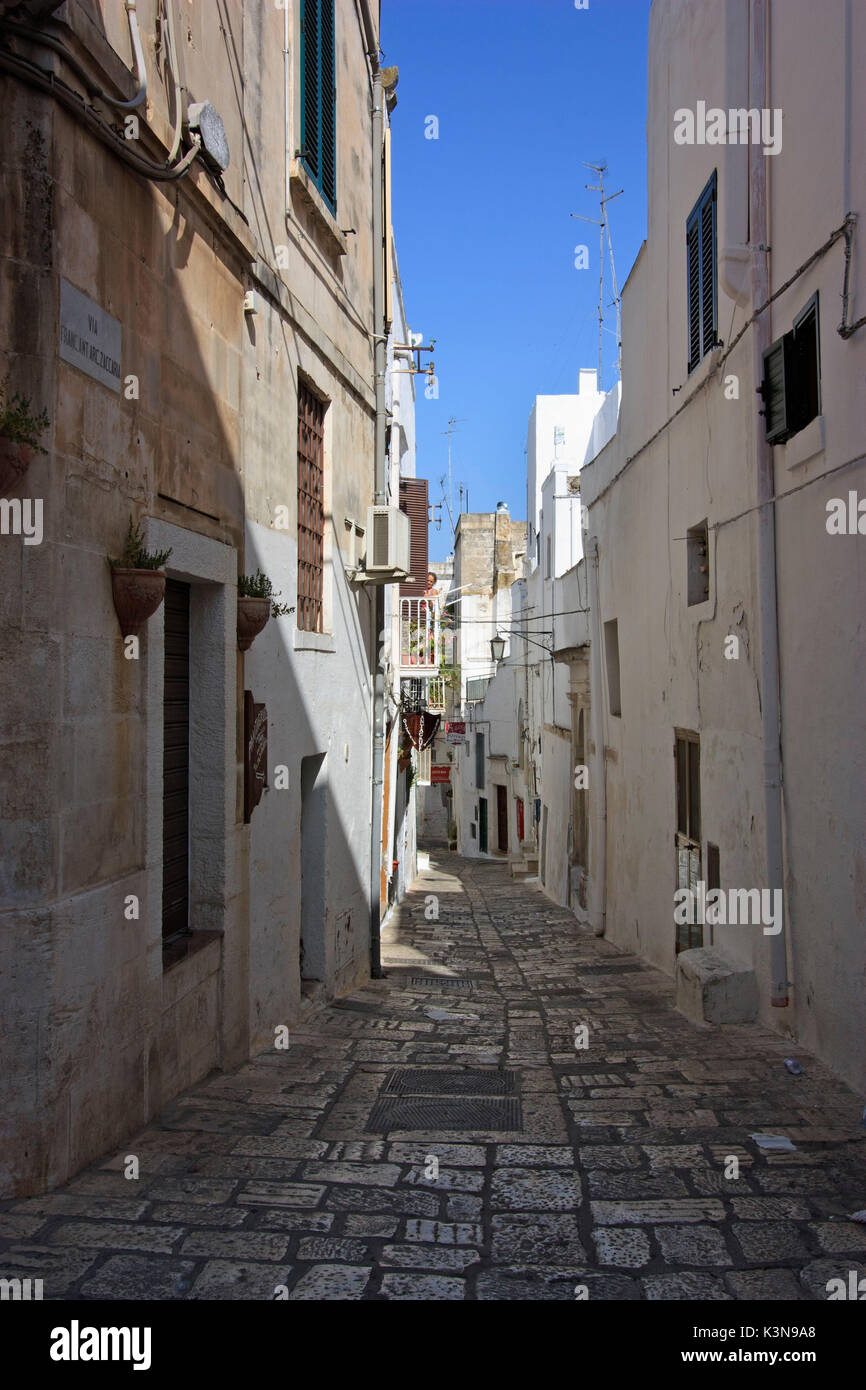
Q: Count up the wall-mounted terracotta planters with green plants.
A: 3